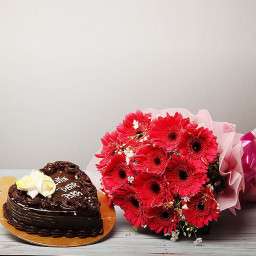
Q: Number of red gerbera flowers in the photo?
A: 11